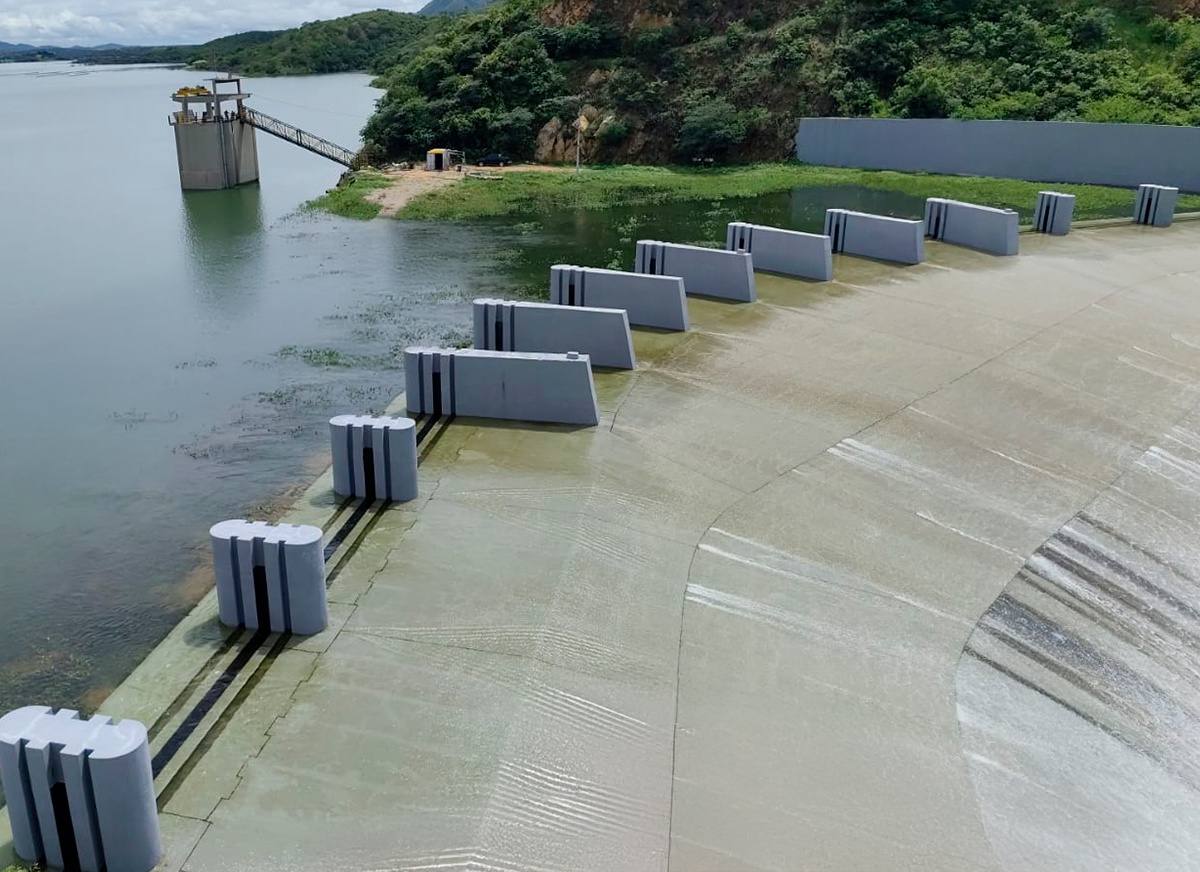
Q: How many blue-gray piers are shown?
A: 12